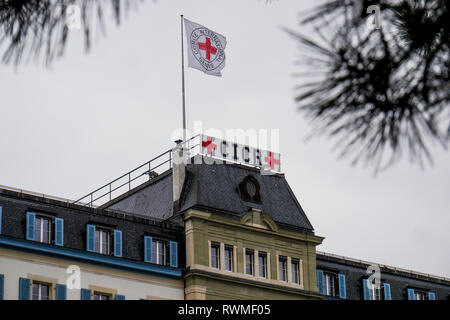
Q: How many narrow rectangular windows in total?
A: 6